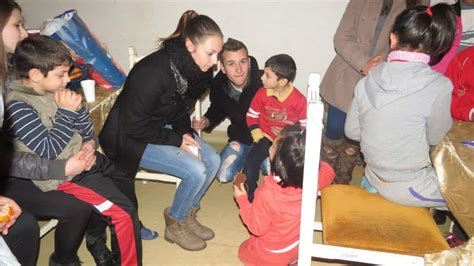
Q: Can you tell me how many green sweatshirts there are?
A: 0